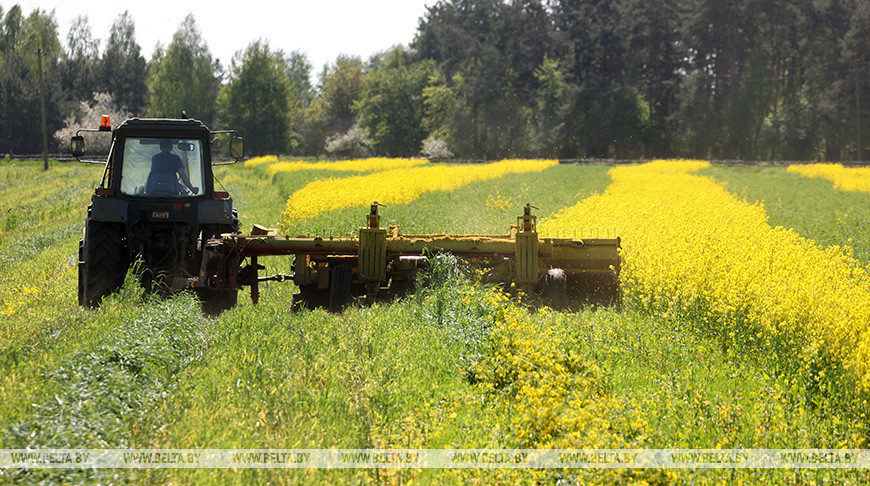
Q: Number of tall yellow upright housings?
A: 2